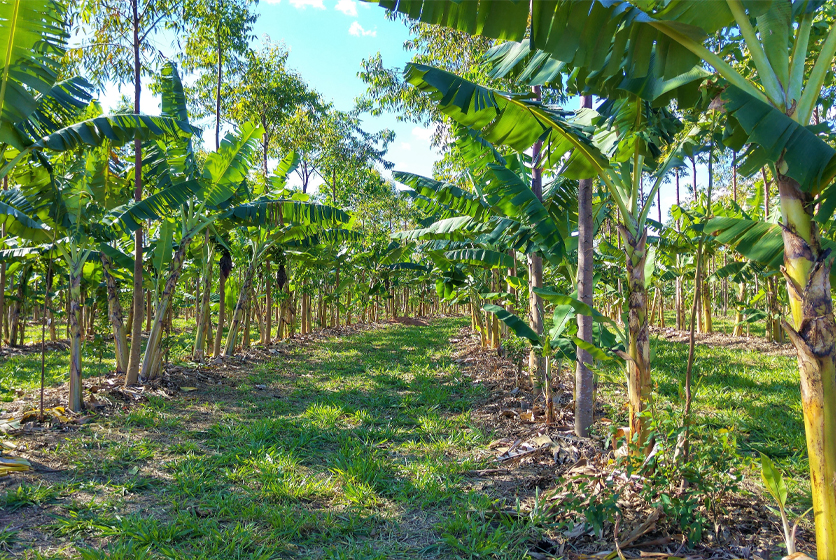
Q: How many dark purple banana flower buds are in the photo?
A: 2